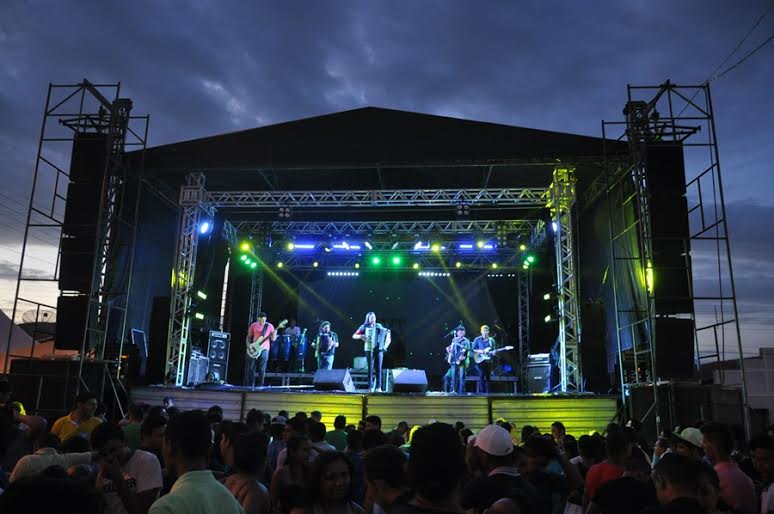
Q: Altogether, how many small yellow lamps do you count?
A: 11